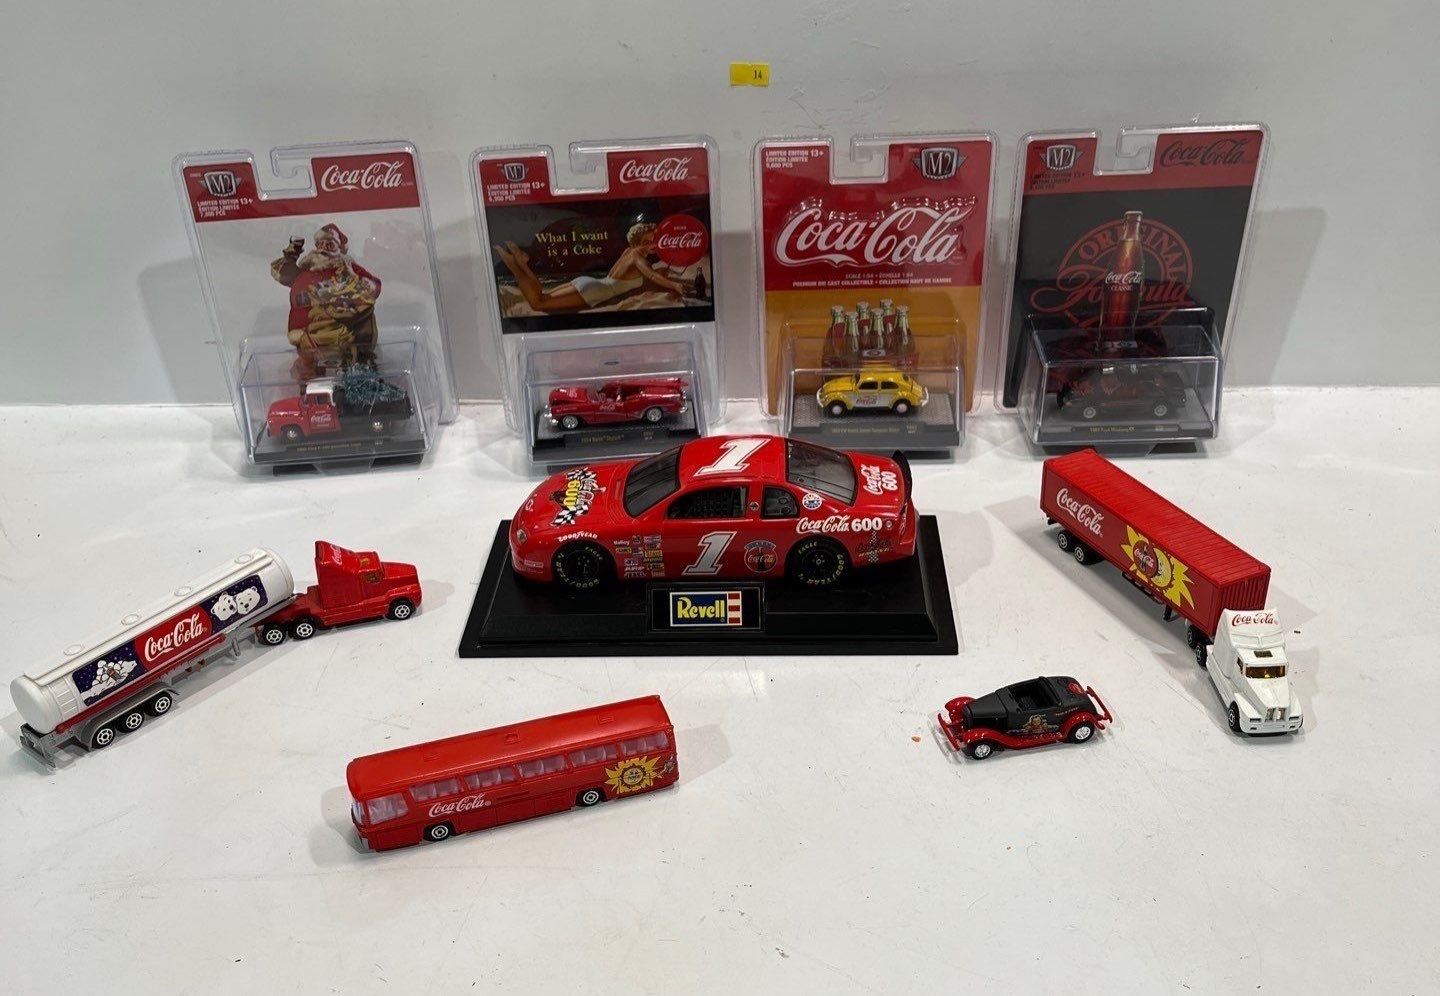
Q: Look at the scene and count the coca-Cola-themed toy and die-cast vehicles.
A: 9